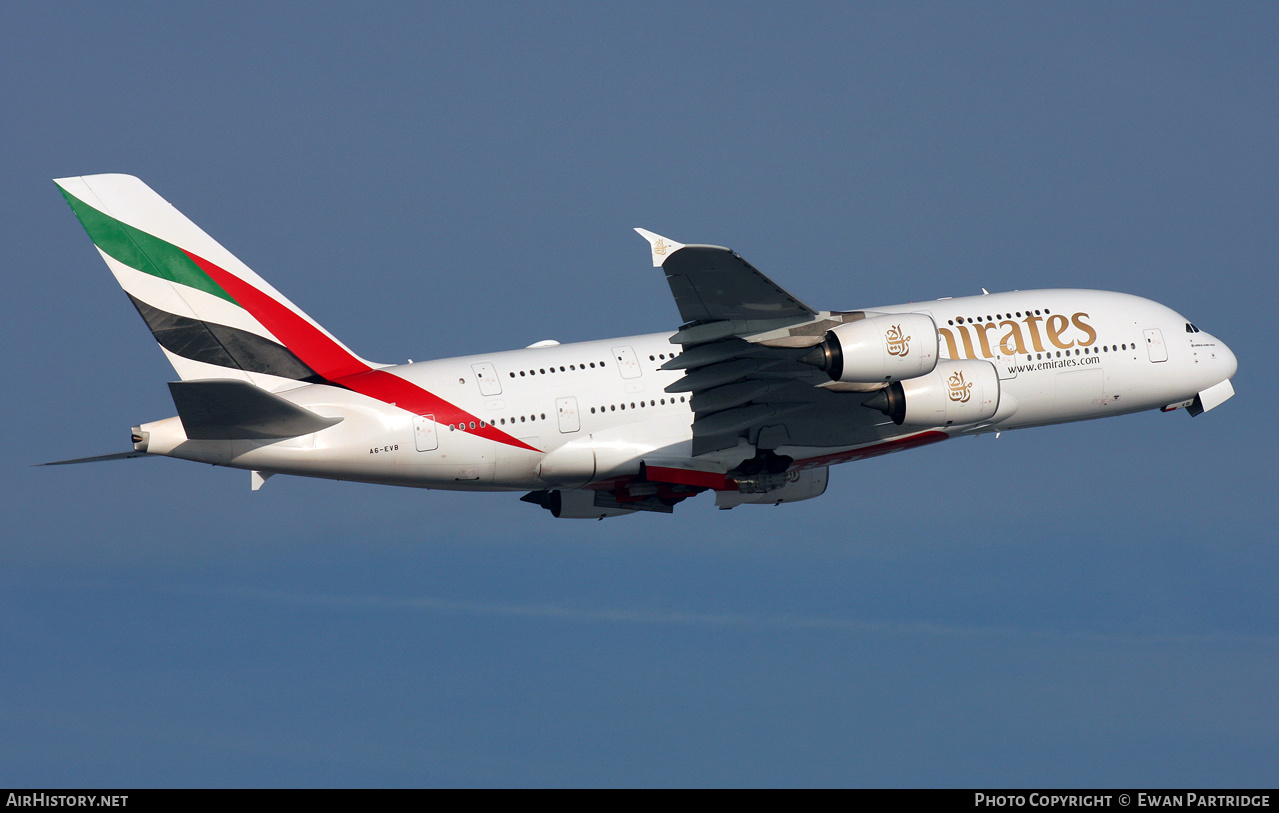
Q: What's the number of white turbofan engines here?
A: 4